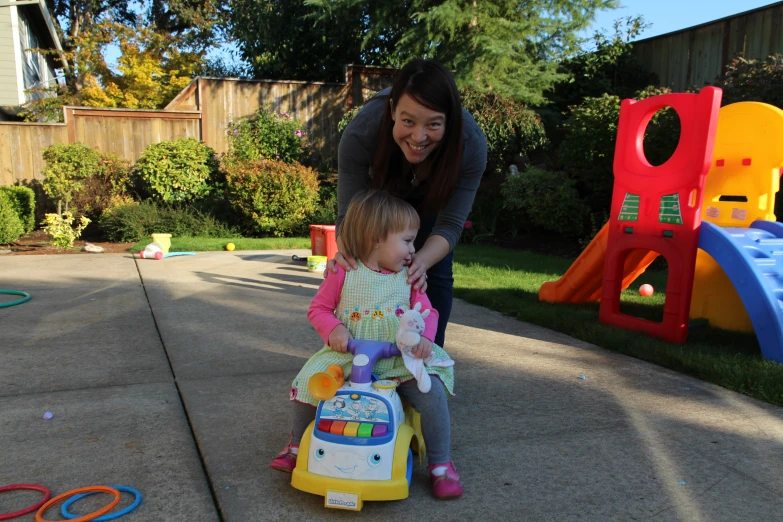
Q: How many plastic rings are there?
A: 4